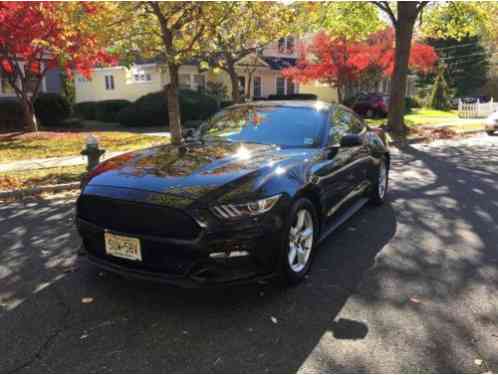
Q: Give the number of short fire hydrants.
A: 1